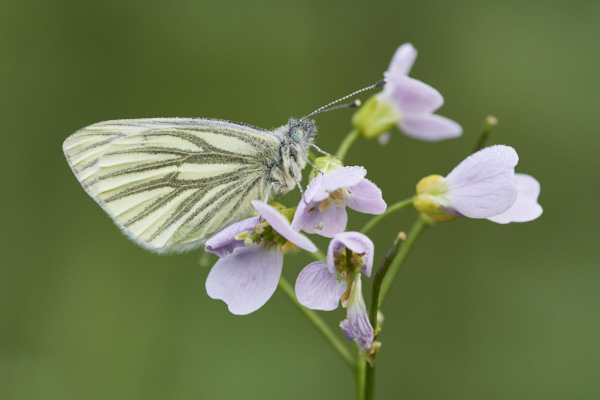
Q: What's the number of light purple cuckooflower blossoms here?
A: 5